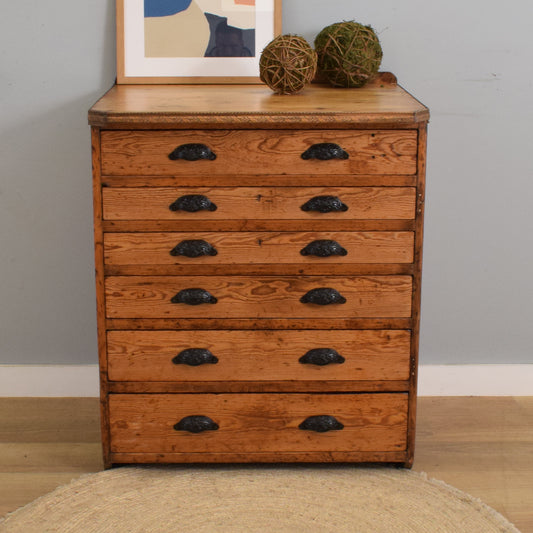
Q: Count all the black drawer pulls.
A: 12